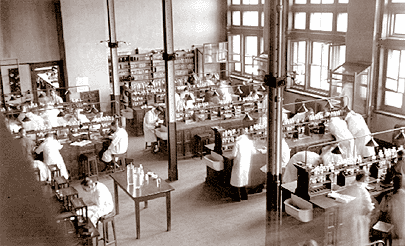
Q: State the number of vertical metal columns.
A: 3